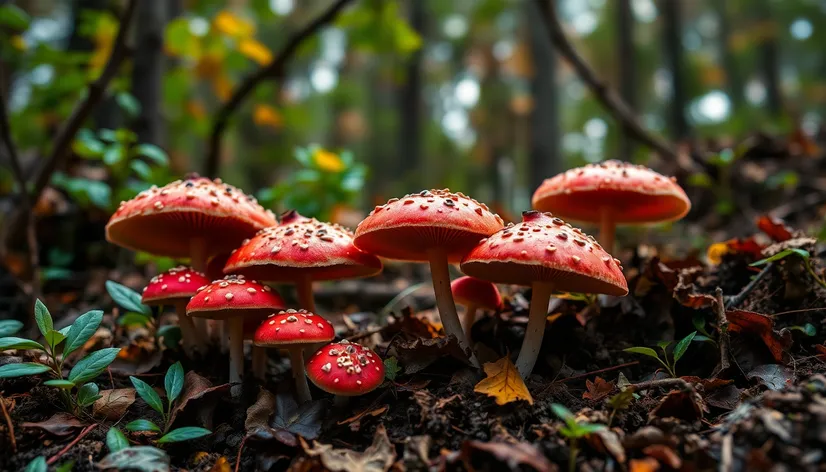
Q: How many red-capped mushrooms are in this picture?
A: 10